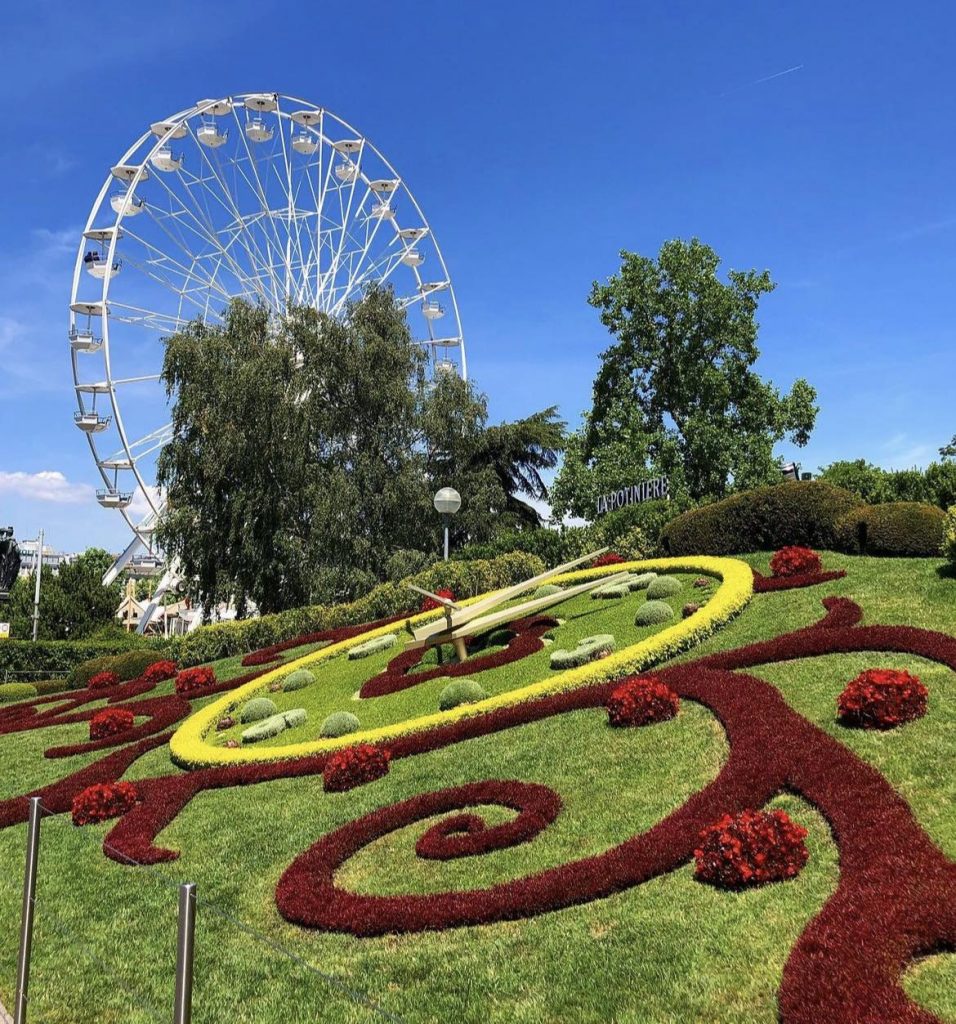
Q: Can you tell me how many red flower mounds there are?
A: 12